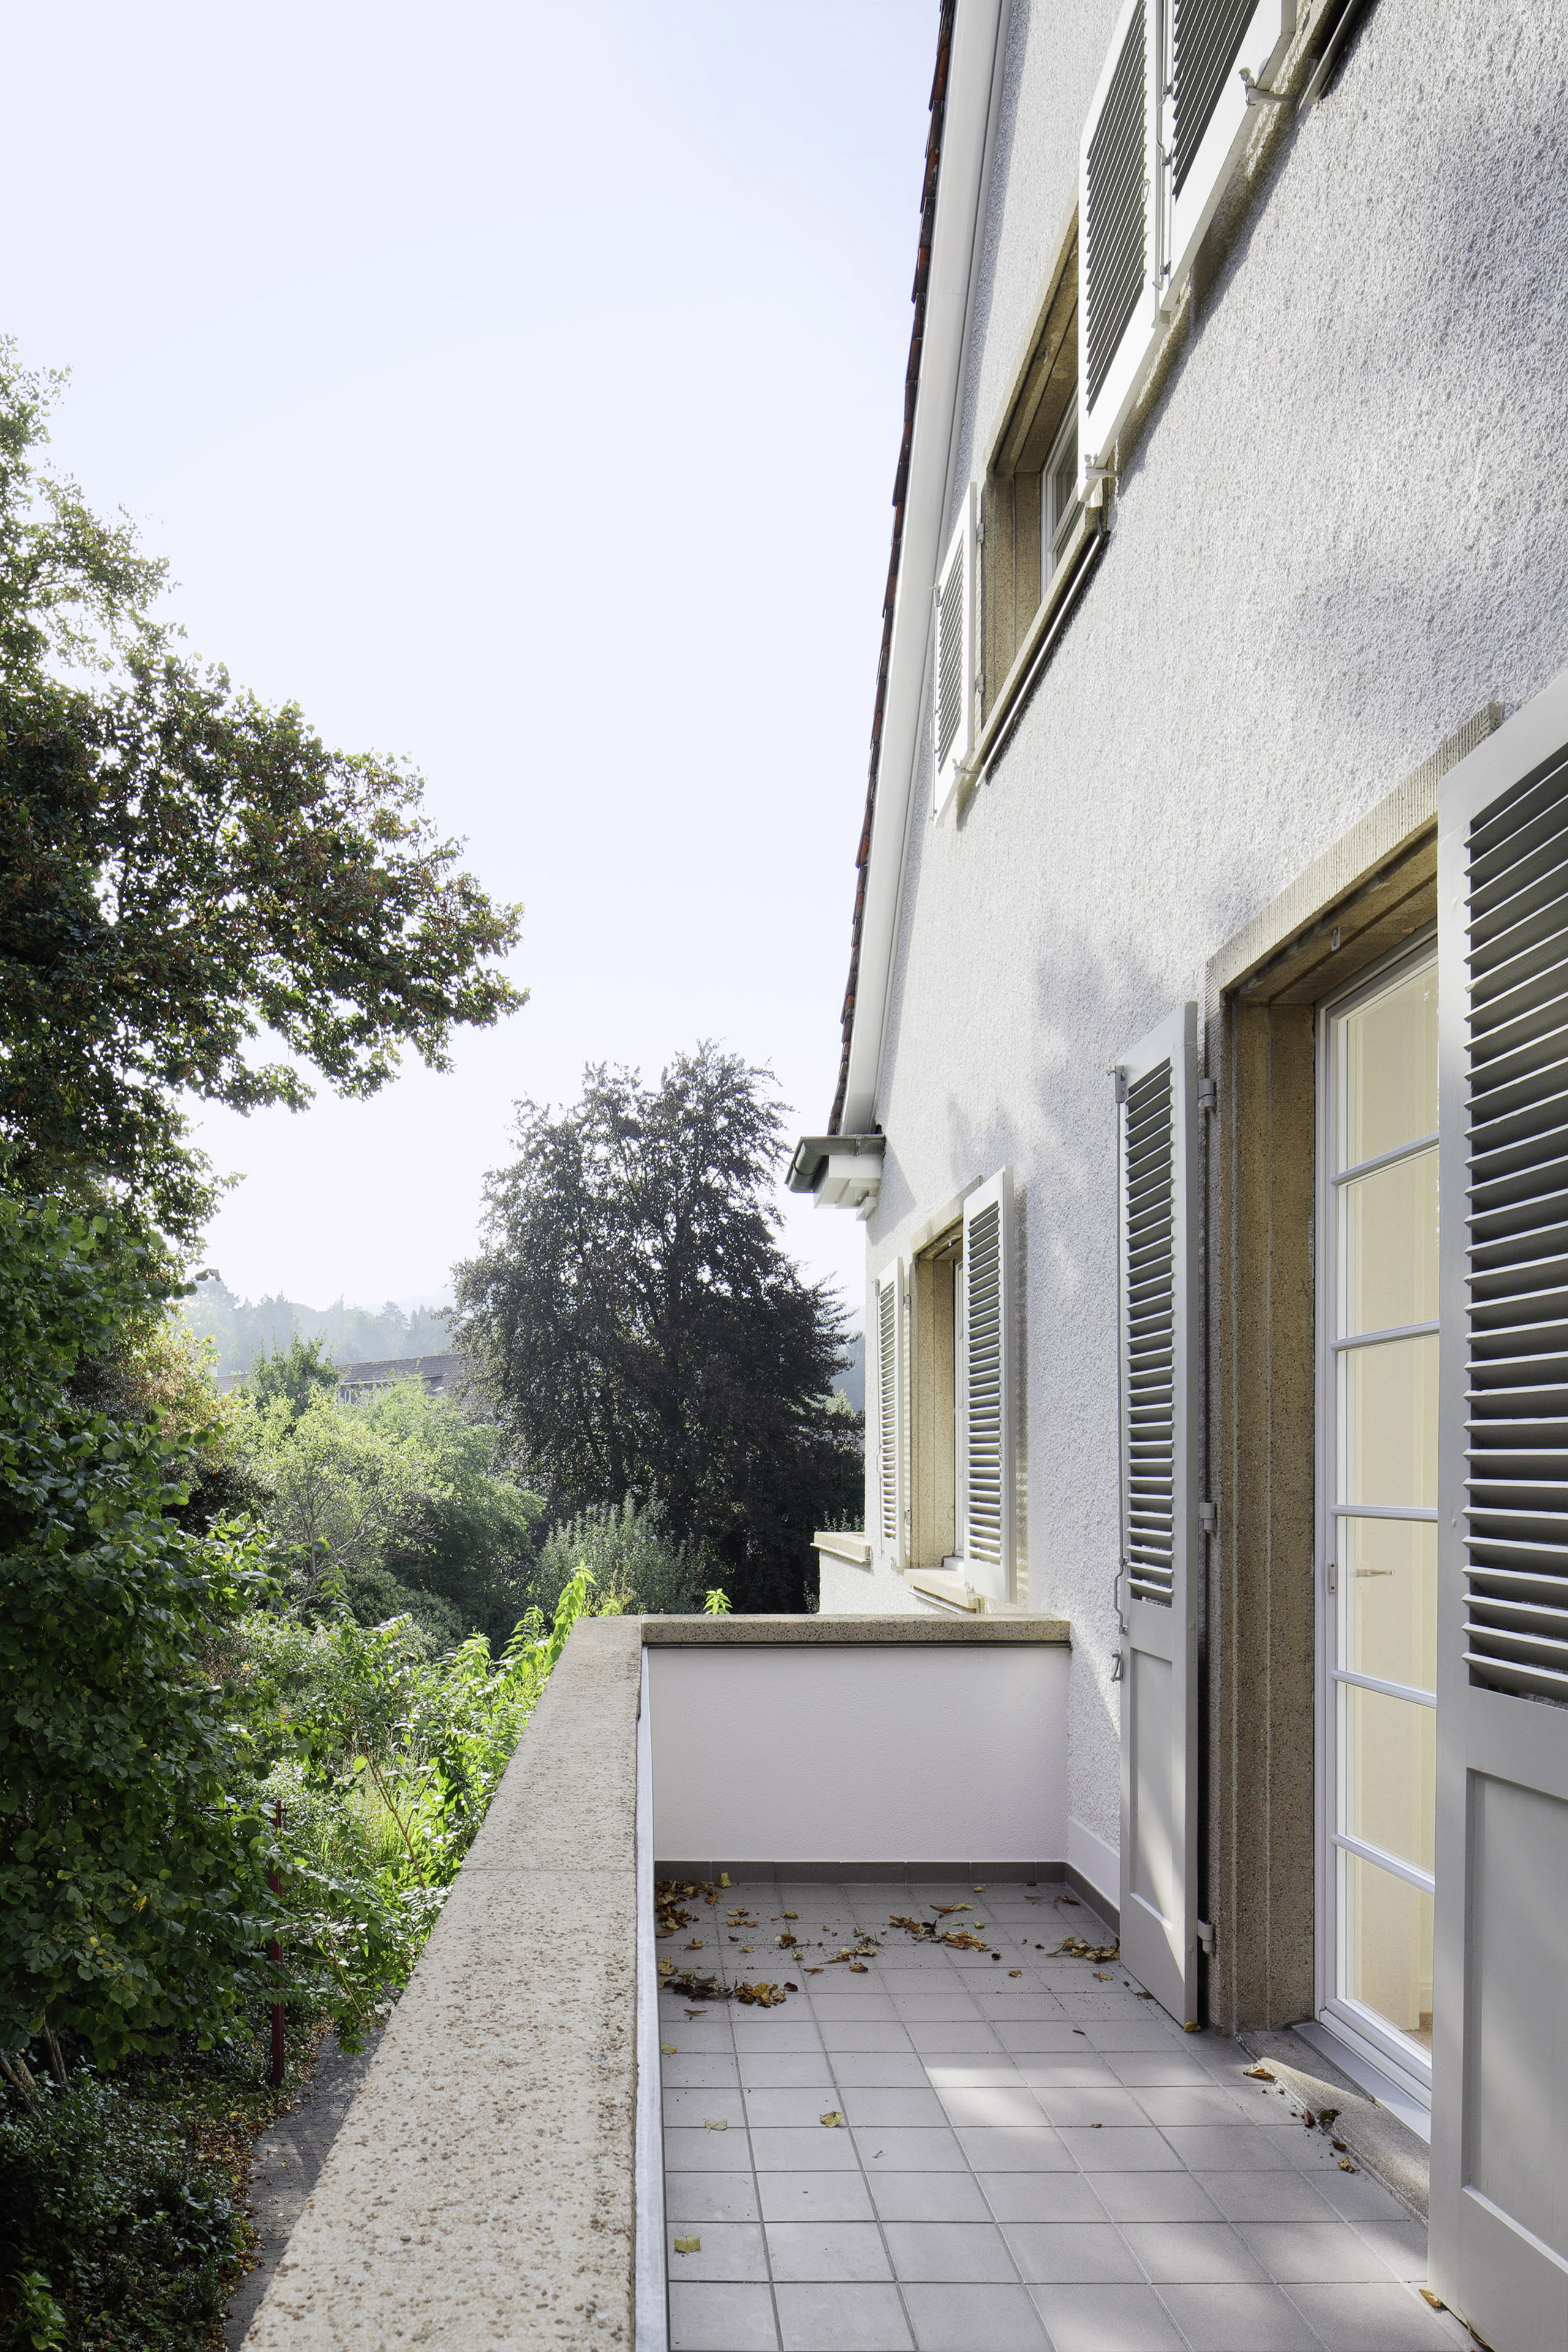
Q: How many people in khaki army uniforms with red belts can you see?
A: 0